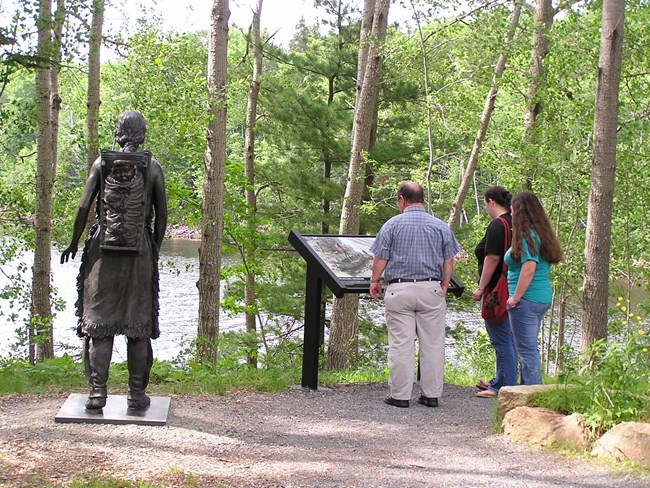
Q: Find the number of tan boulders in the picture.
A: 3